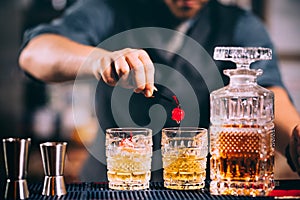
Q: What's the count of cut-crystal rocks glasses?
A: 2